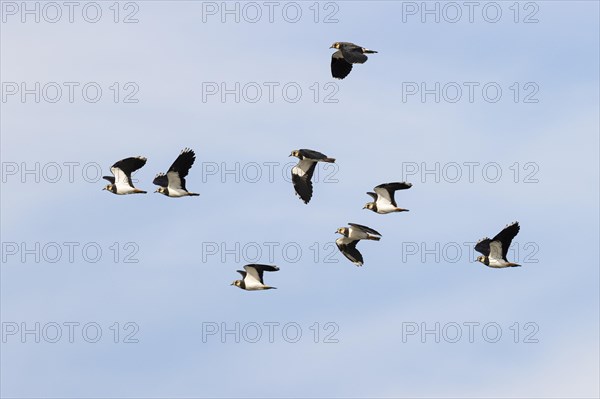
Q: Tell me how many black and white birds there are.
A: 8